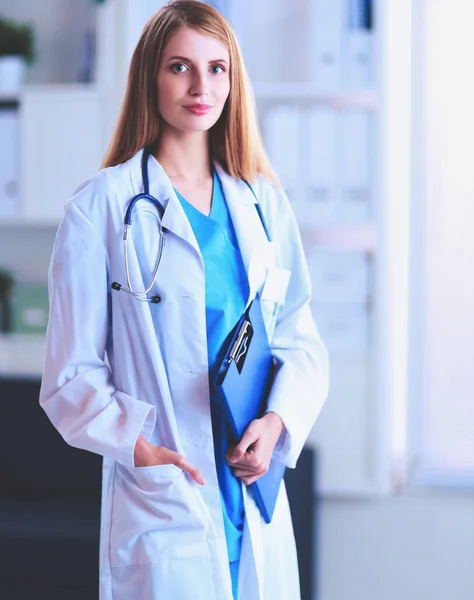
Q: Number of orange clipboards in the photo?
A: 0